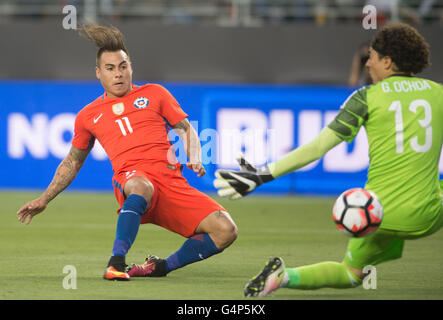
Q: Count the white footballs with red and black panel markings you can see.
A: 1